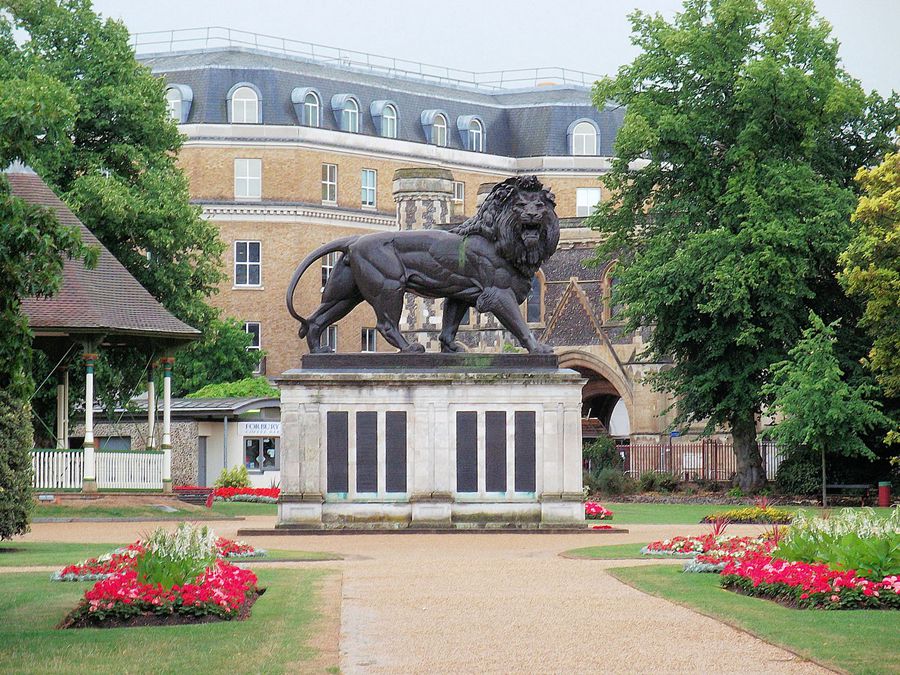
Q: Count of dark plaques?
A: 6